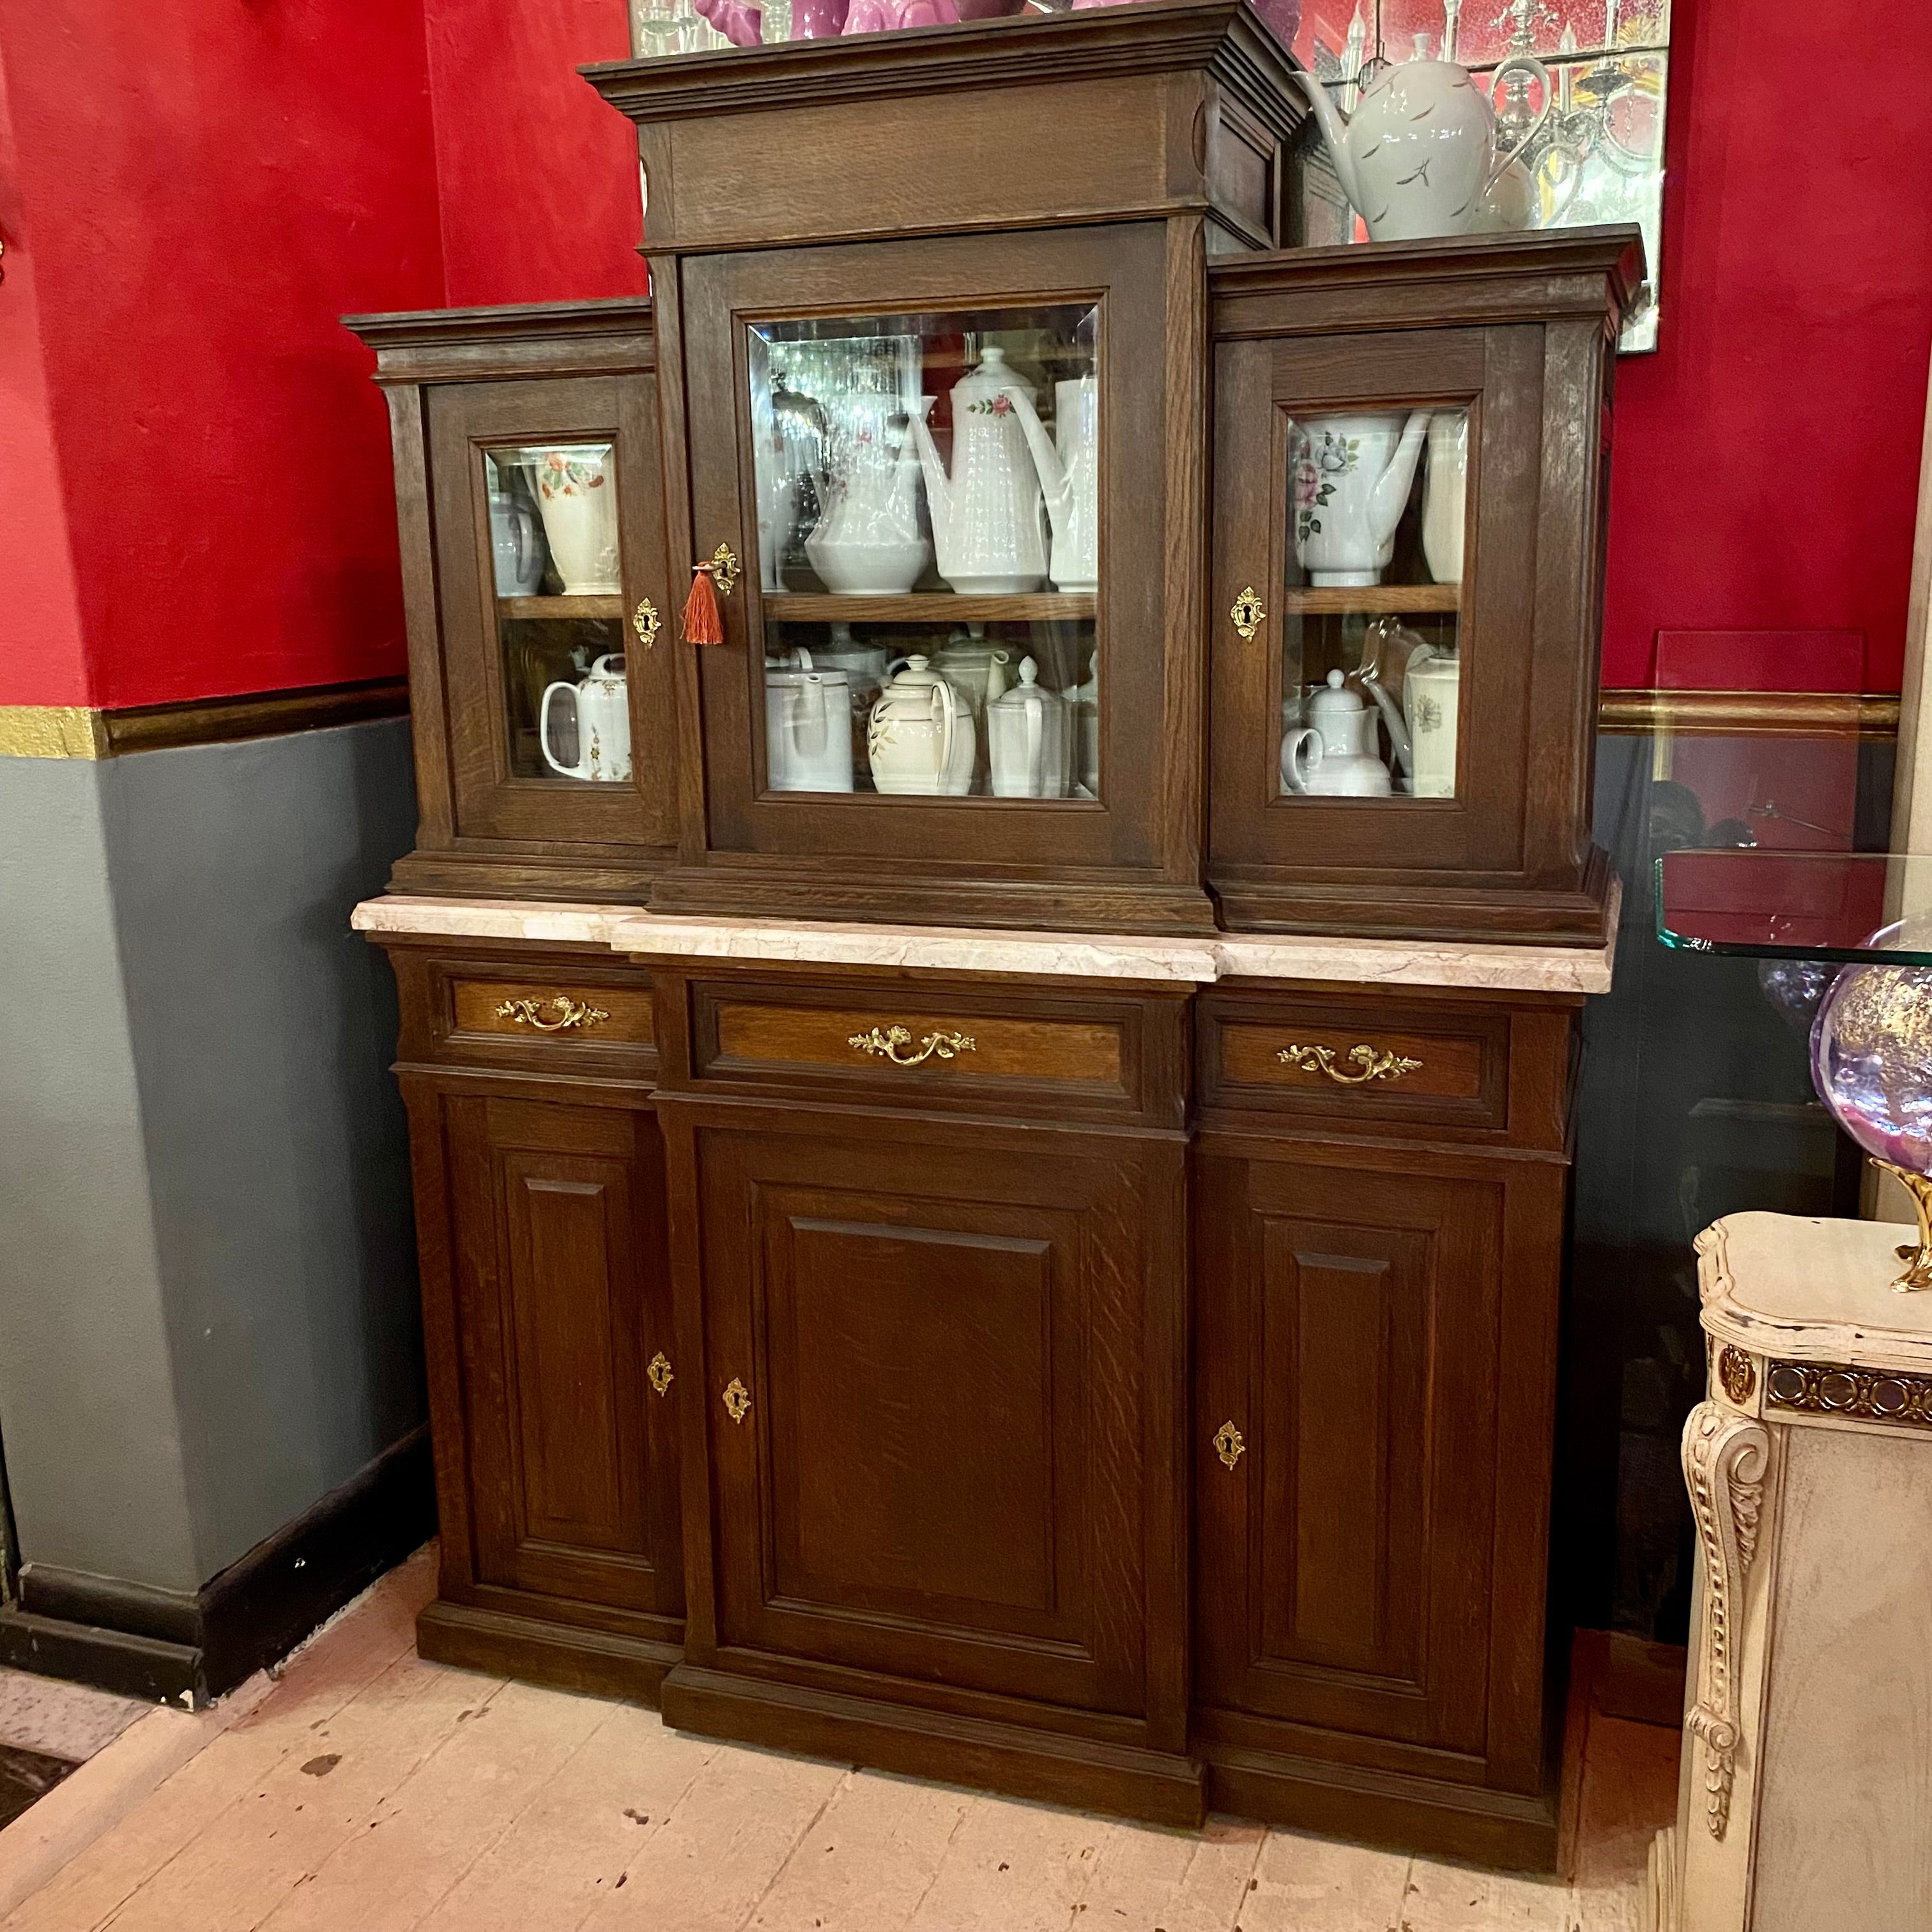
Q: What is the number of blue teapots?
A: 0